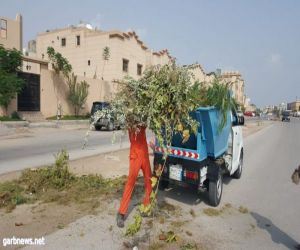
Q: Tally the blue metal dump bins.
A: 1